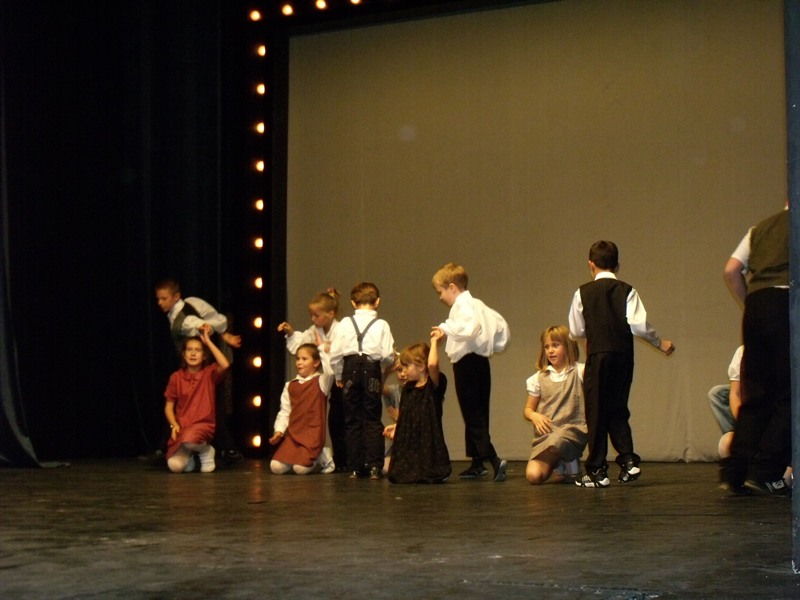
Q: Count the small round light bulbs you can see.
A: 15